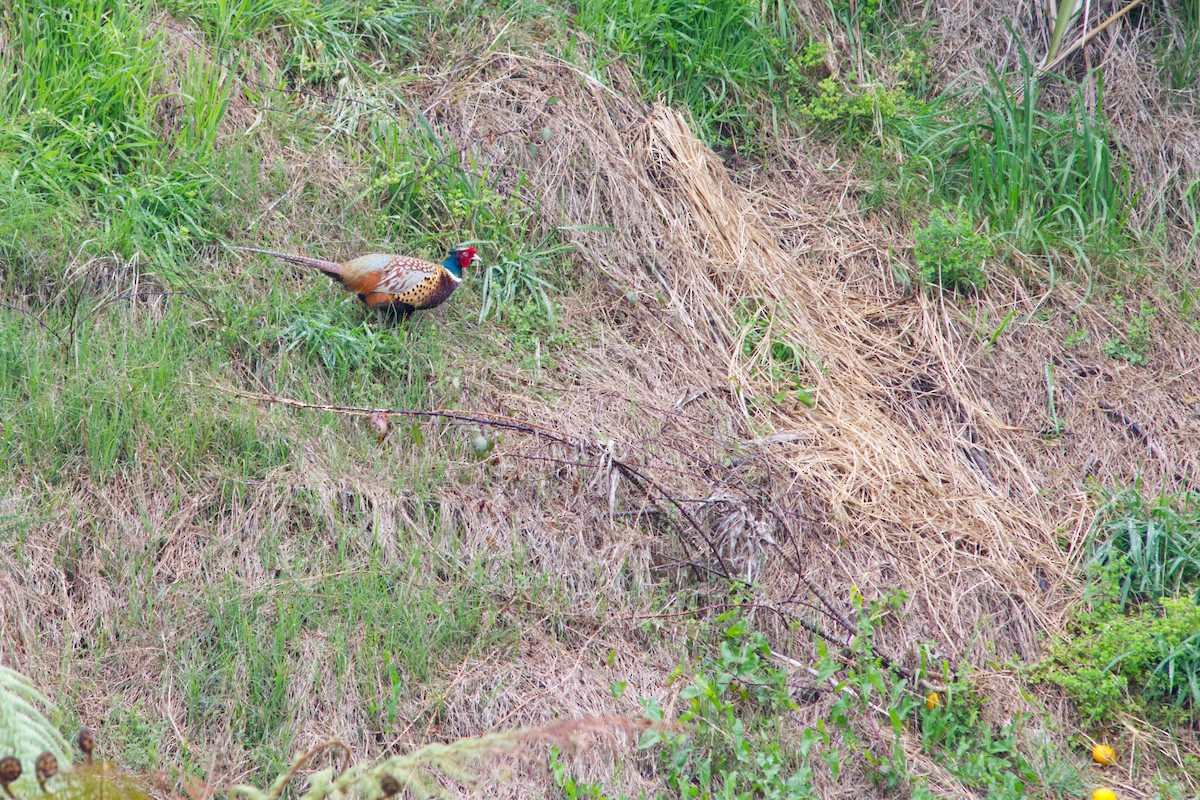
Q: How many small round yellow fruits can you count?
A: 3